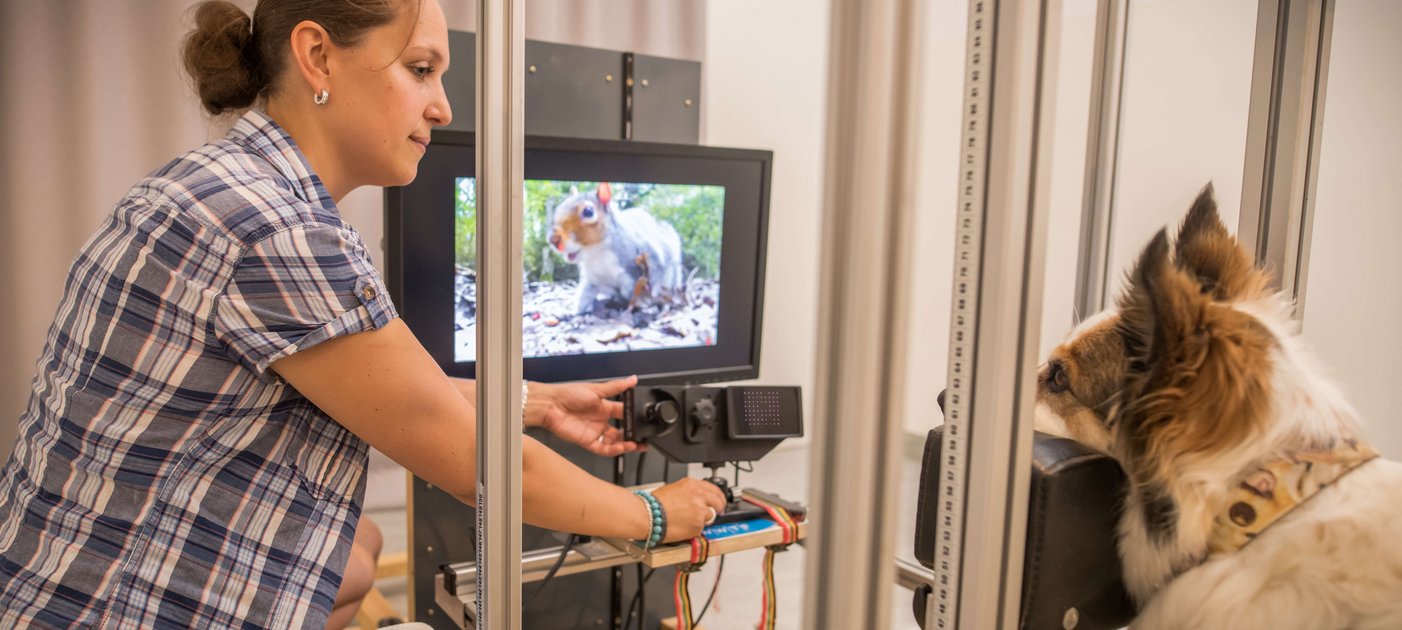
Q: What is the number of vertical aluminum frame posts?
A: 5